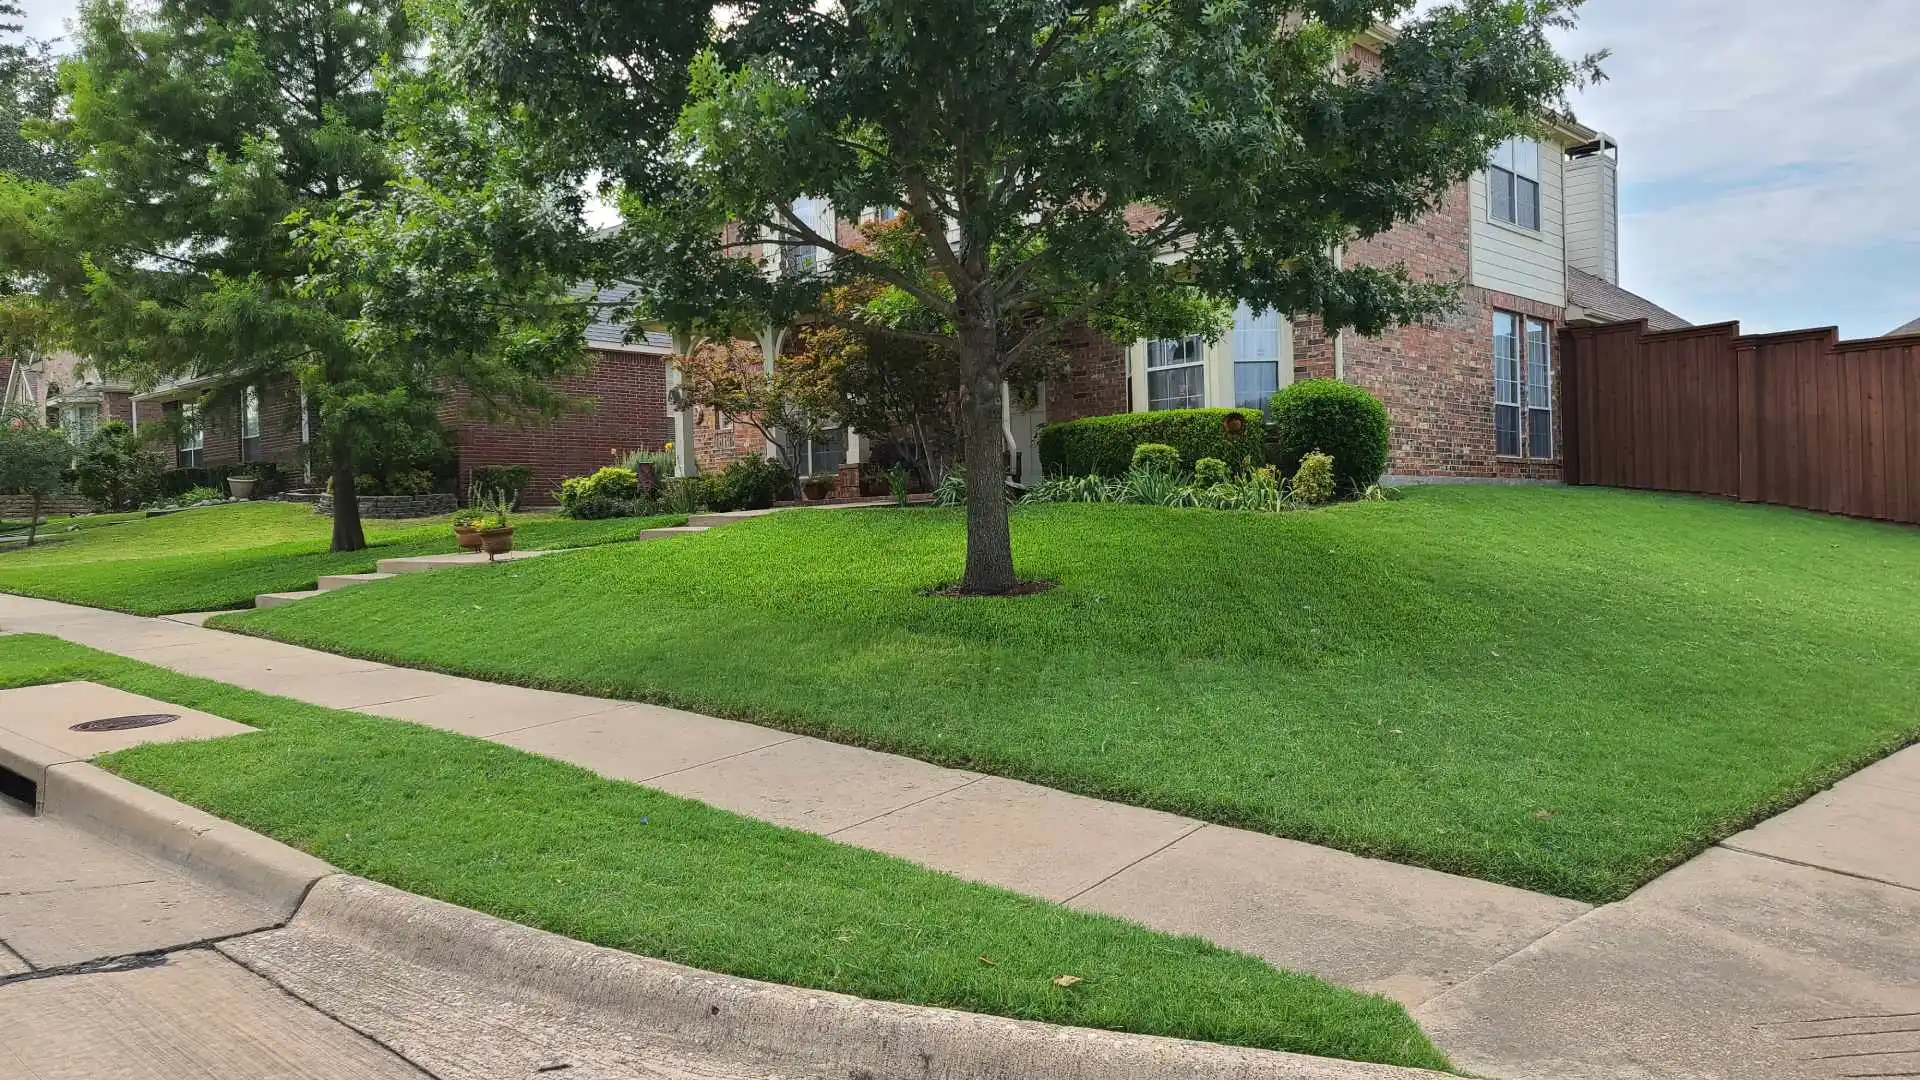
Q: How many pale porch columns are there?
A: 3